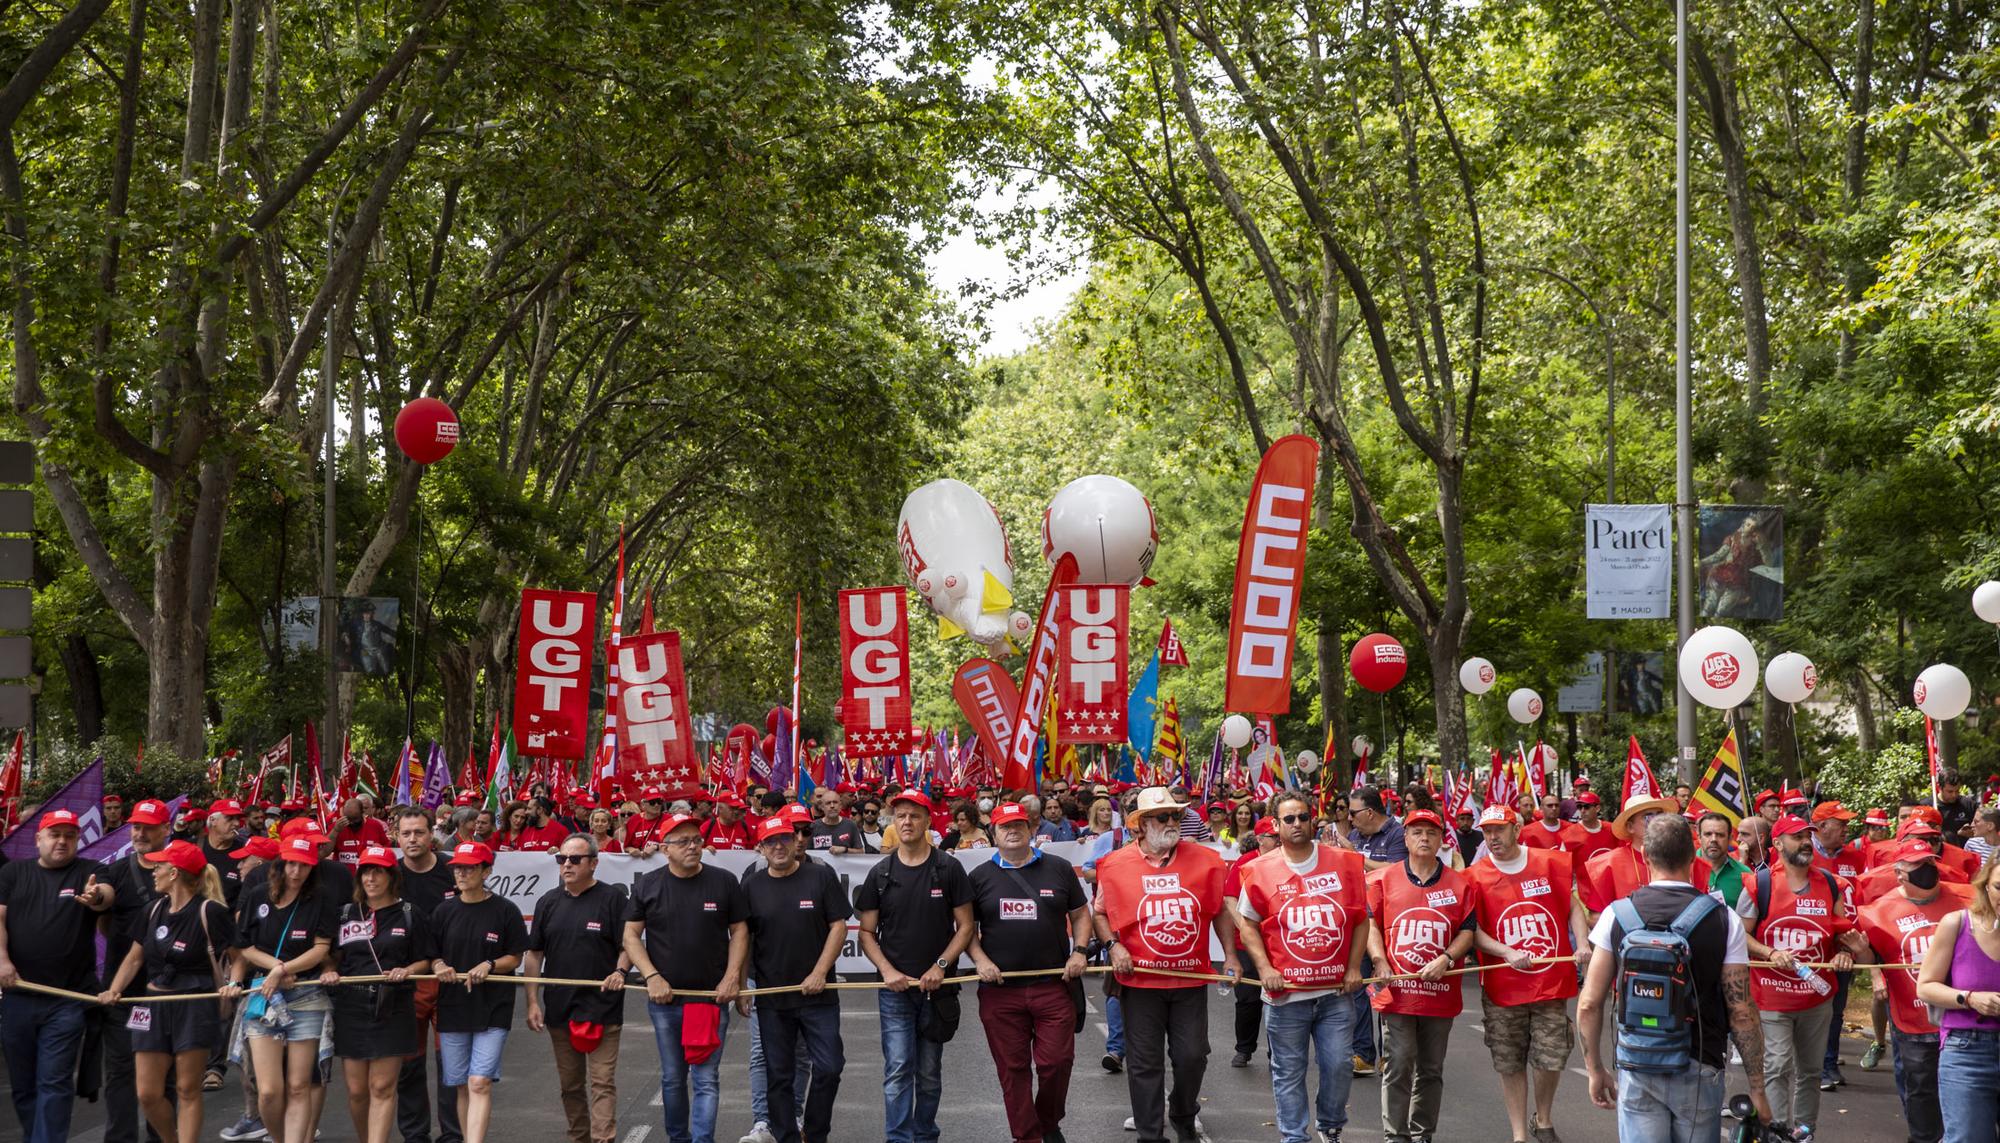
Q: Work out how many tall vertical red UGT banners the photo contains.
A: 4